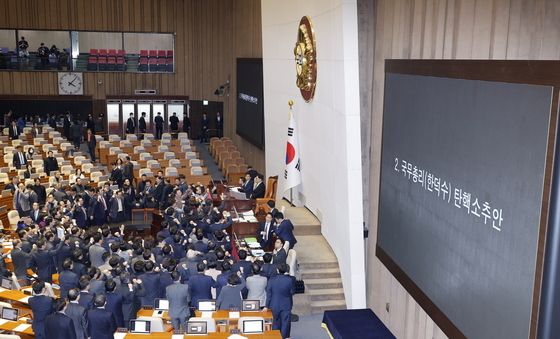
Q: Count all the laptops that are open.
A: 8